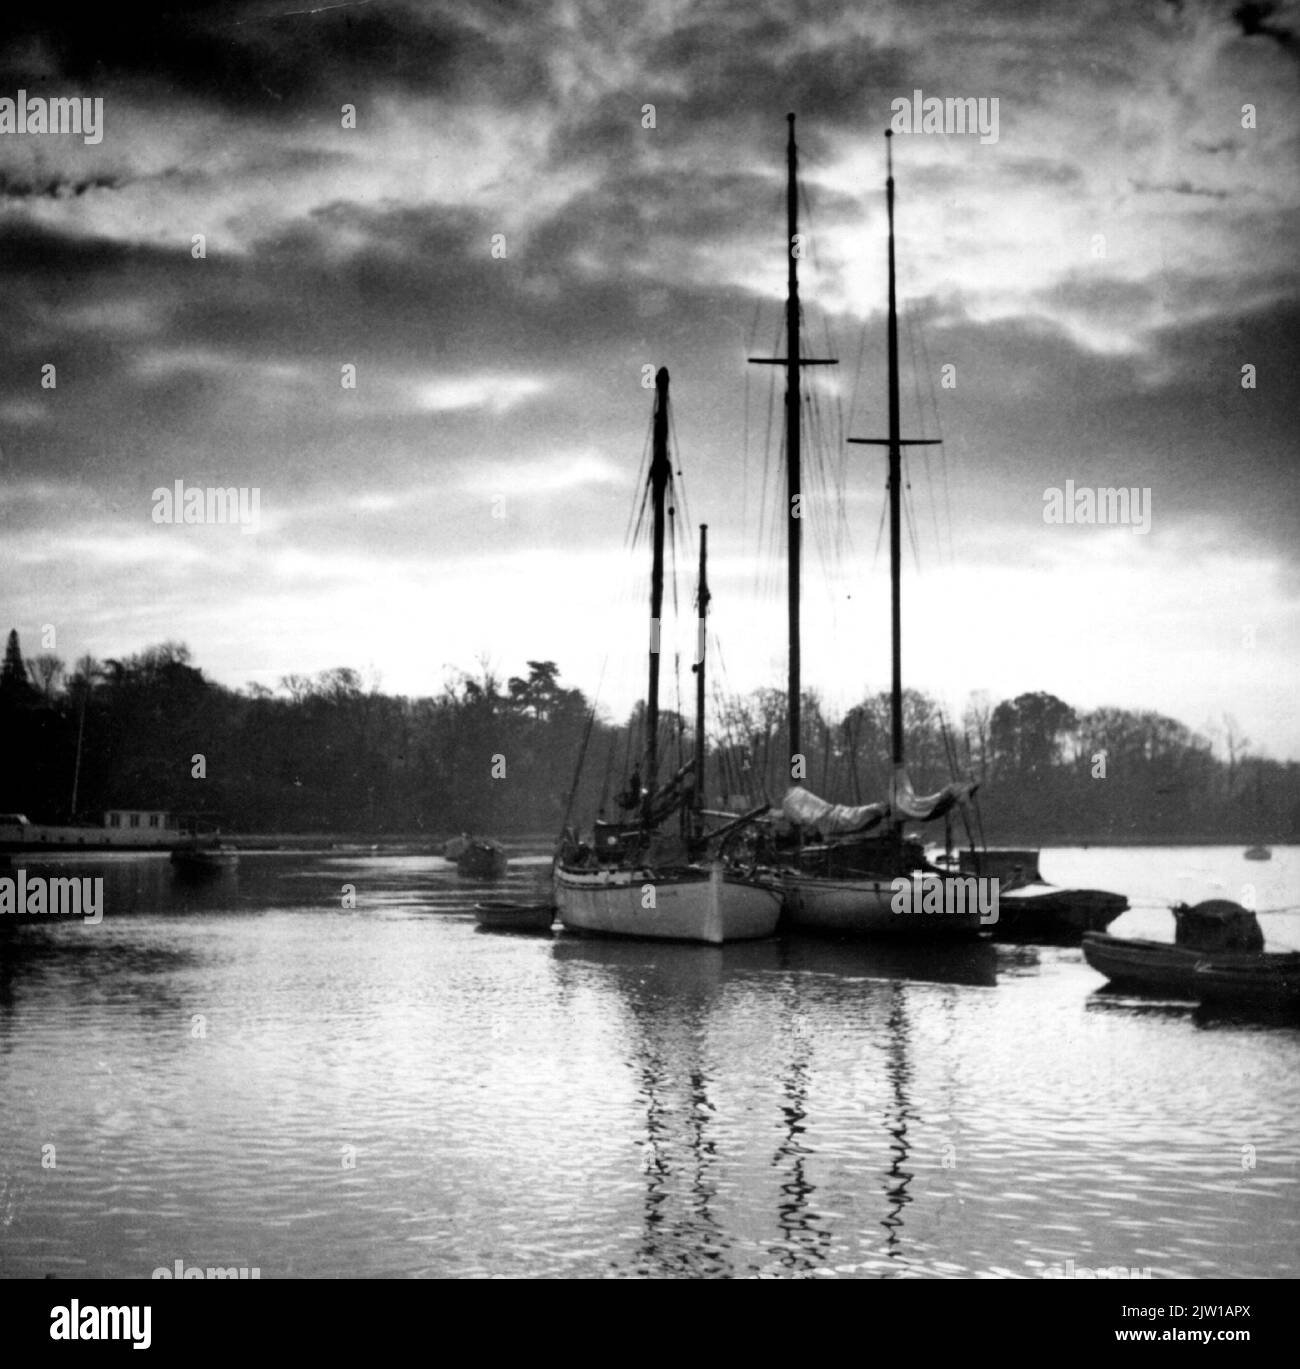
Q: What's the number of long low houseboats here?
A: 1